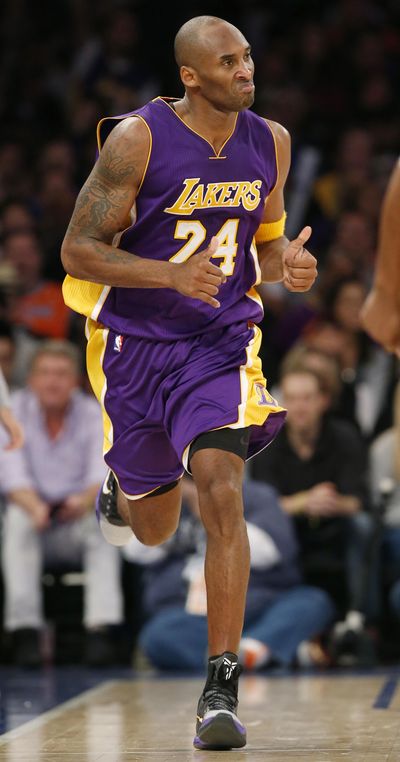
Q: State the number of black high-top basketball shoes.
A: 2